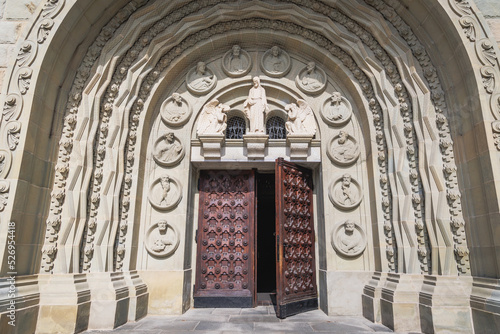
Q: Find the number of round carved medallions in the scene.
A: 12